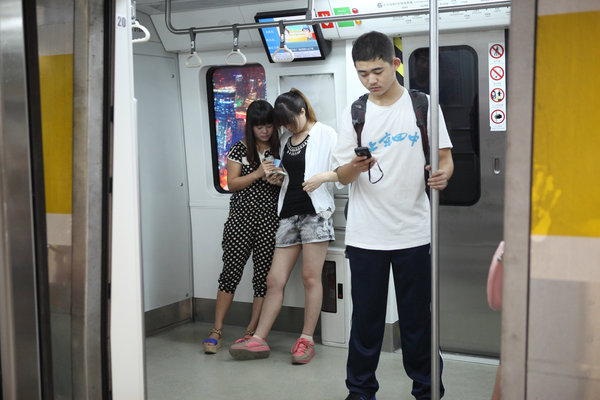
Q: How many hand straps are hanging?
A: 4